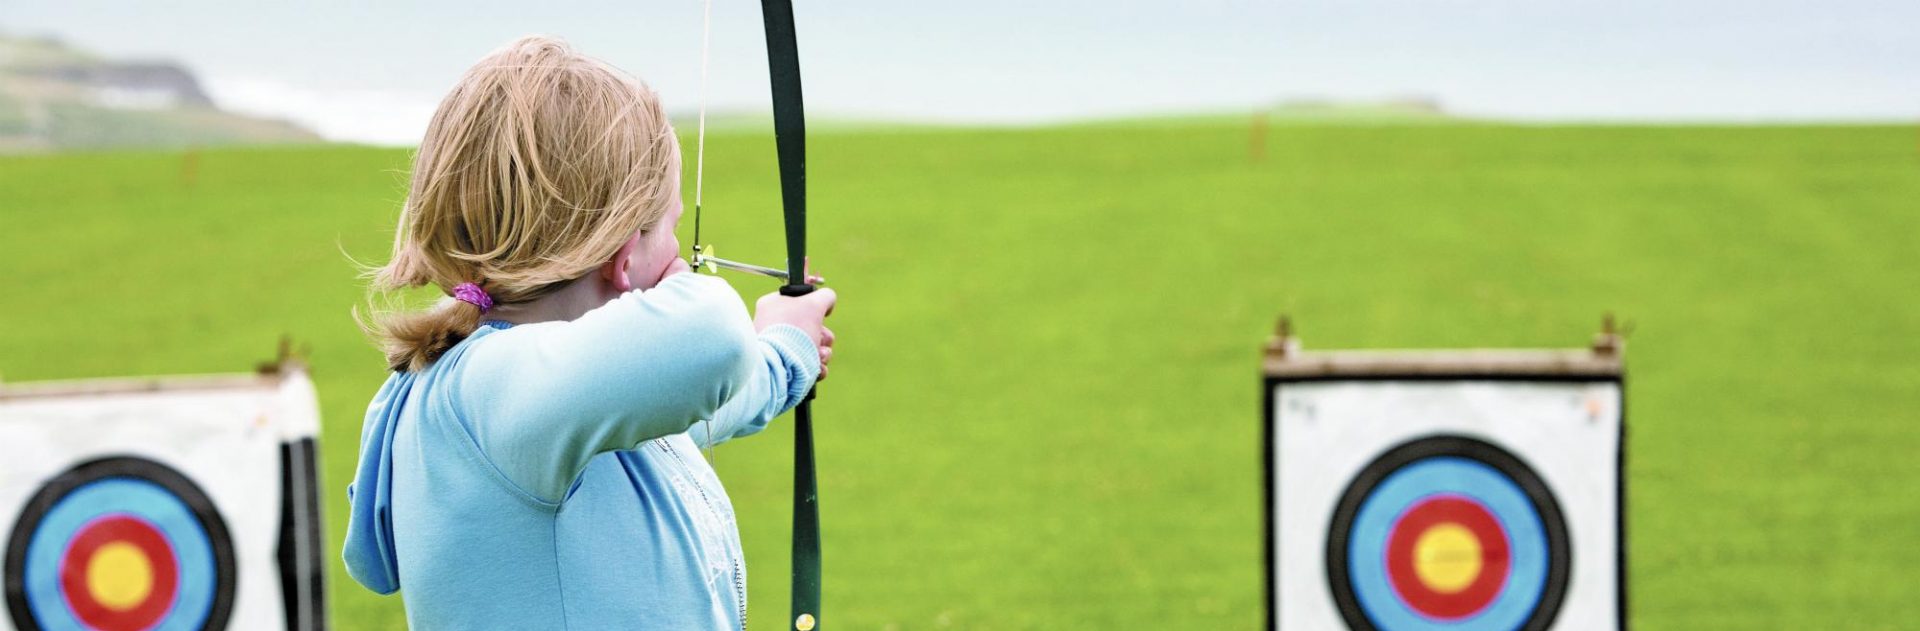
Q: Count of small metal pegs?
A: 3